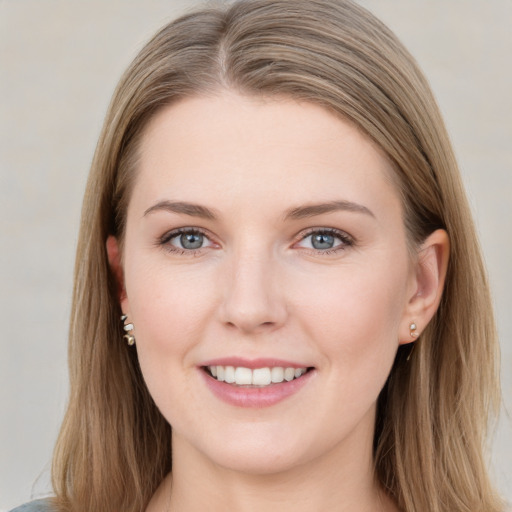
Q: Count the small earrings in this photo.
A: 2